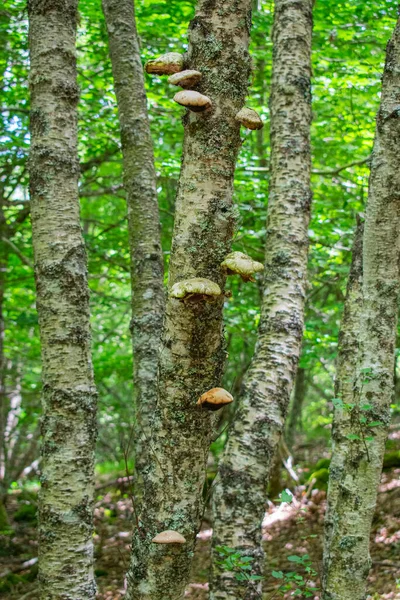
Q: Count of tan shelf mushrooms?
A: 8